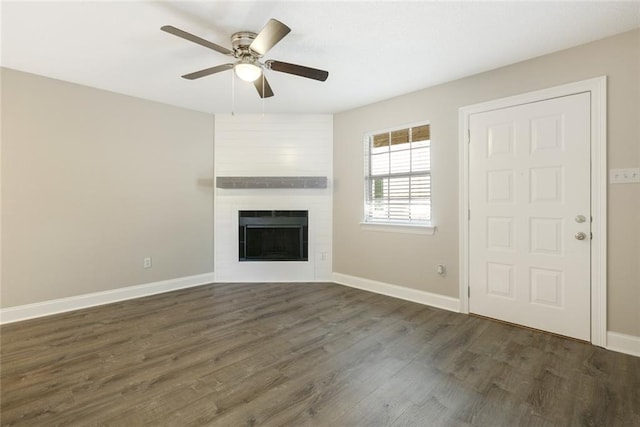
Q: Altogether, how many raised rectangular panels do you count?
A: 8